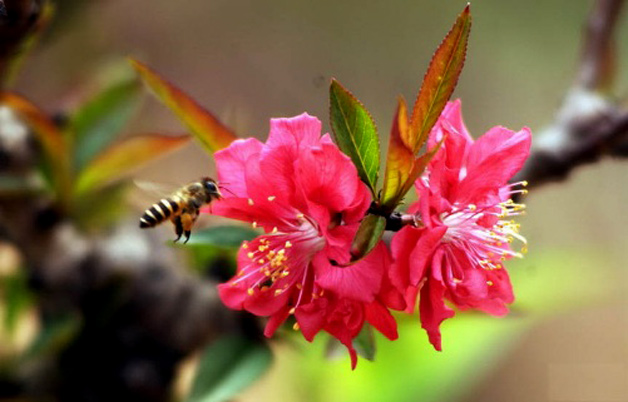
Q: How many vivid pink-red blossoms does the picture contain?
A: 2